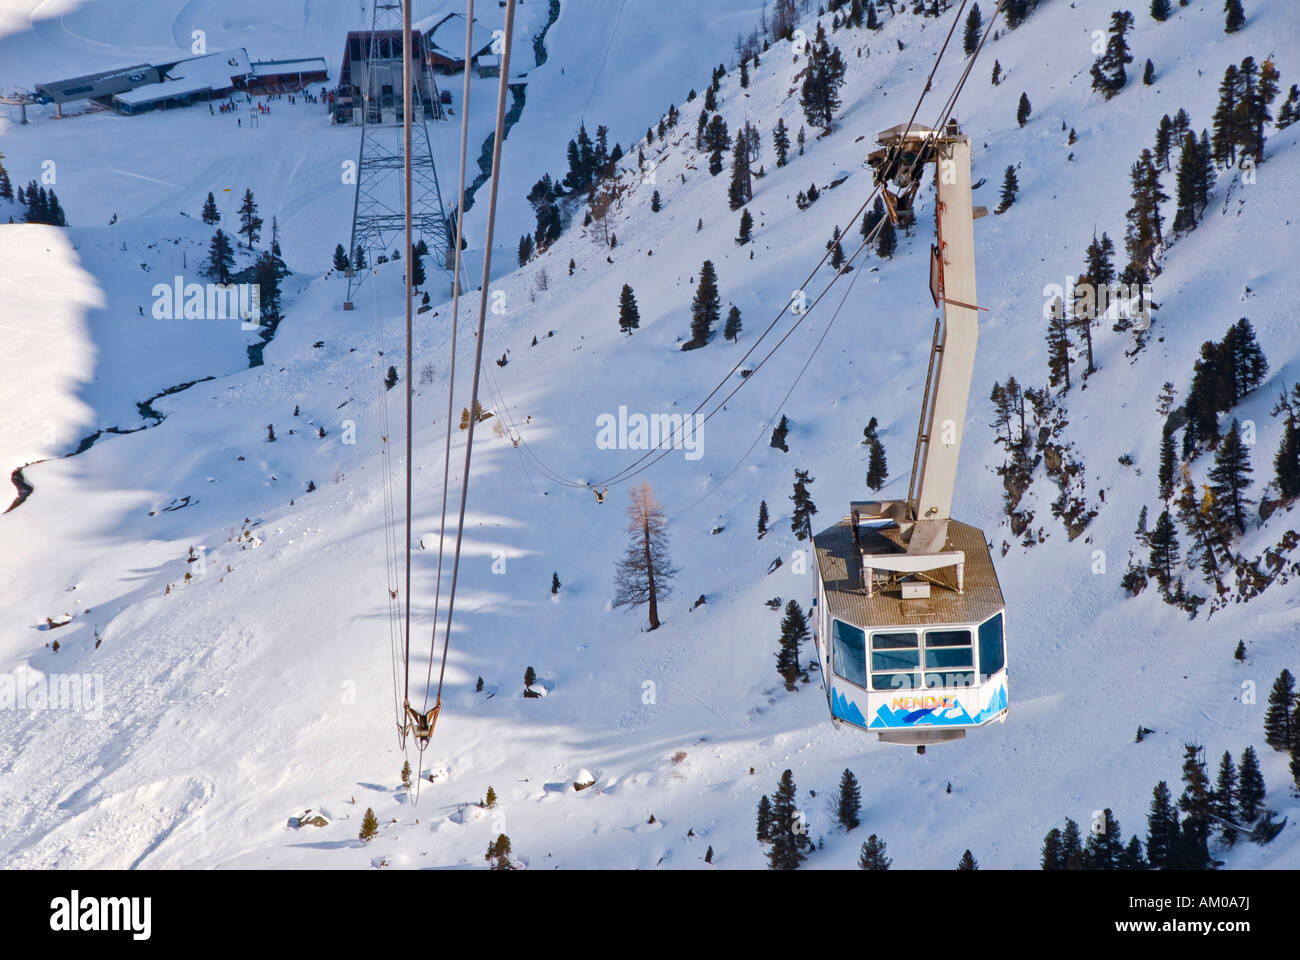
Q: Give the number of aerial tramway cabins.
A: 1